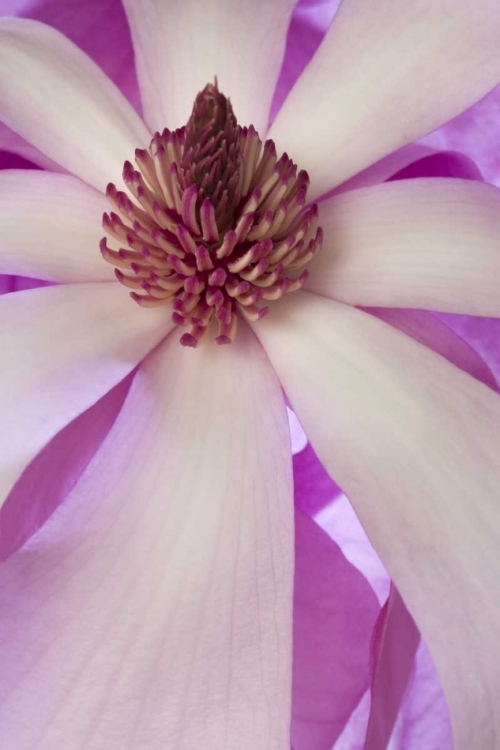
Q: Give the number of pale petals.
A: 8